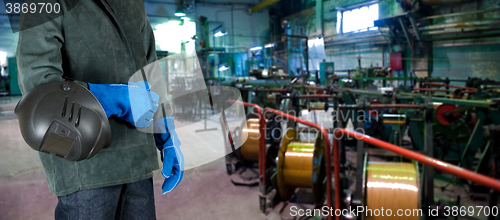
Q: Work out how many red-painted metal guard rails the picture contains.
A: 3